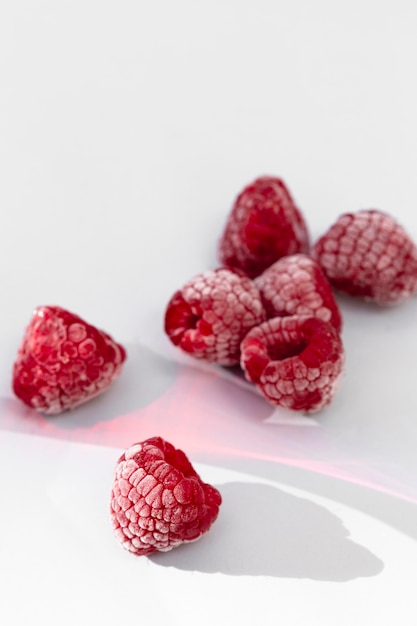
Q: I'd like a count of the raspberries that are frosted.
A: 7